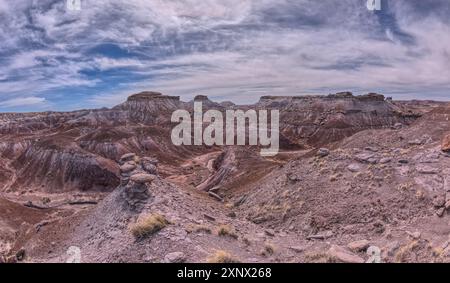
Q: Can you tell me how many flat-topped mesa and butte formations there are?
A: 3